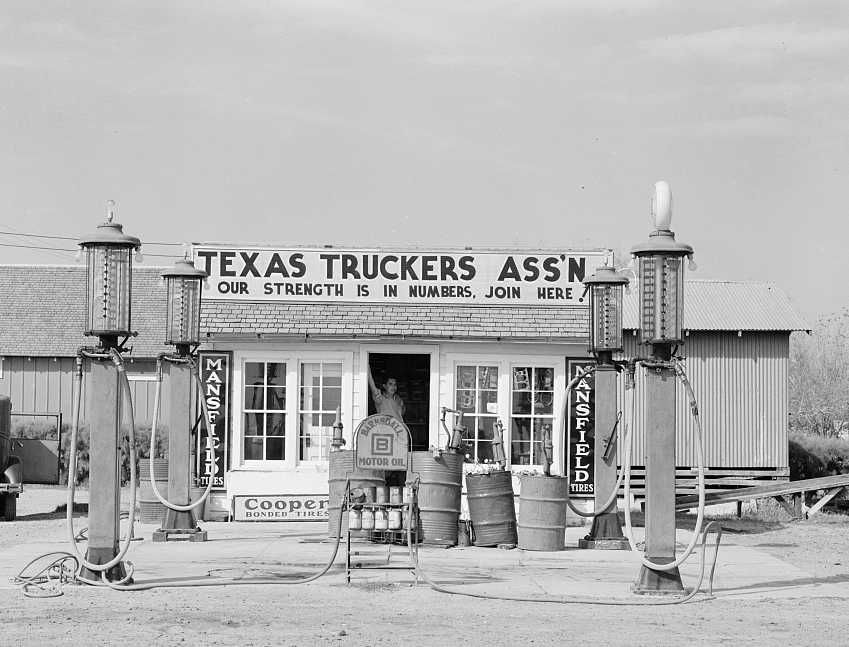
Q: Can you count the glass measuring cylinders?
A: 4